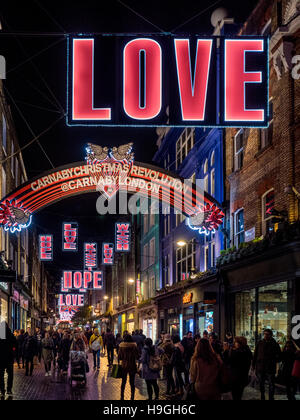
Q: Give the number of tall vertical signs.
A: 5